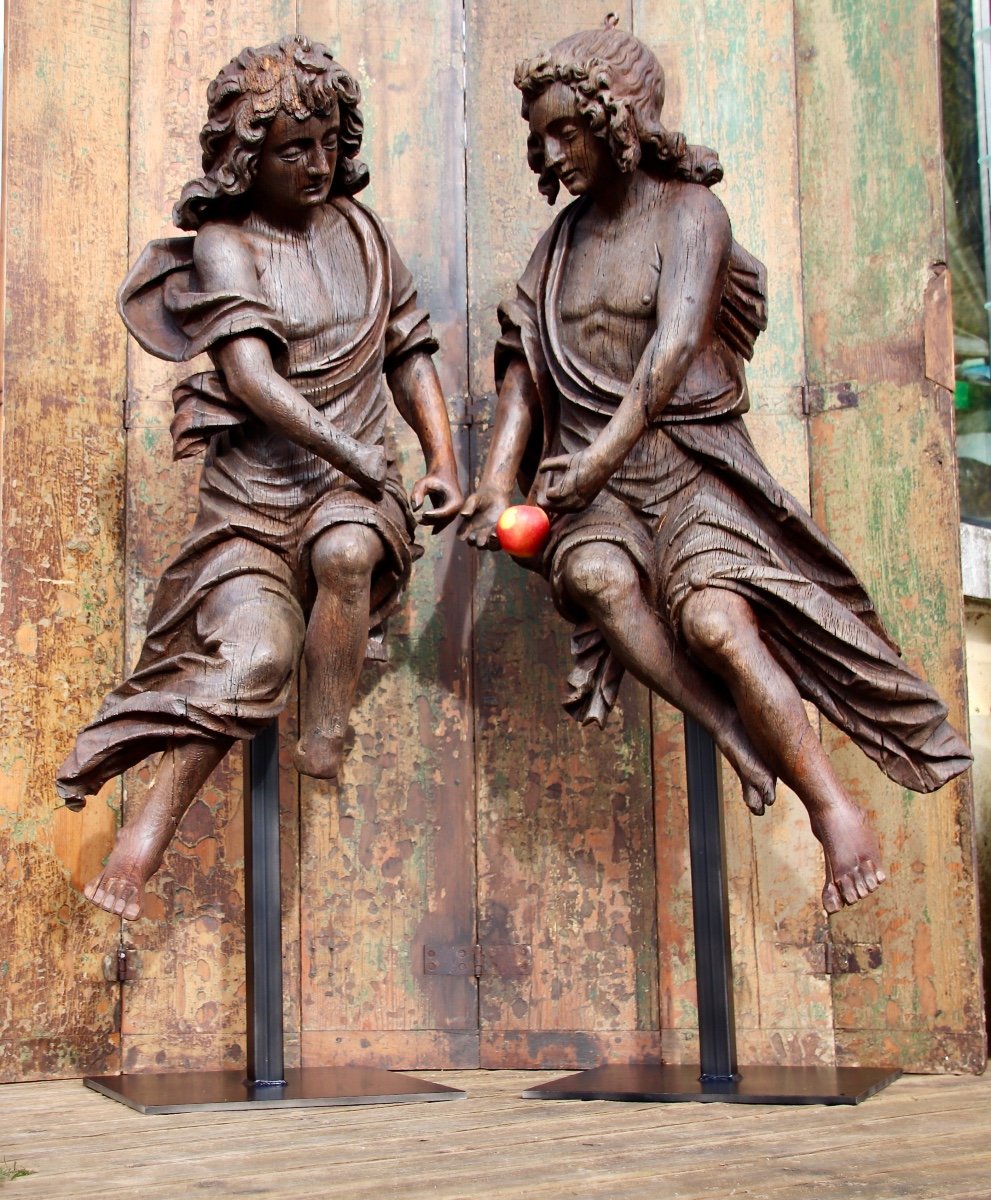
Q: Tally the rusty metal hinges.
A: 6